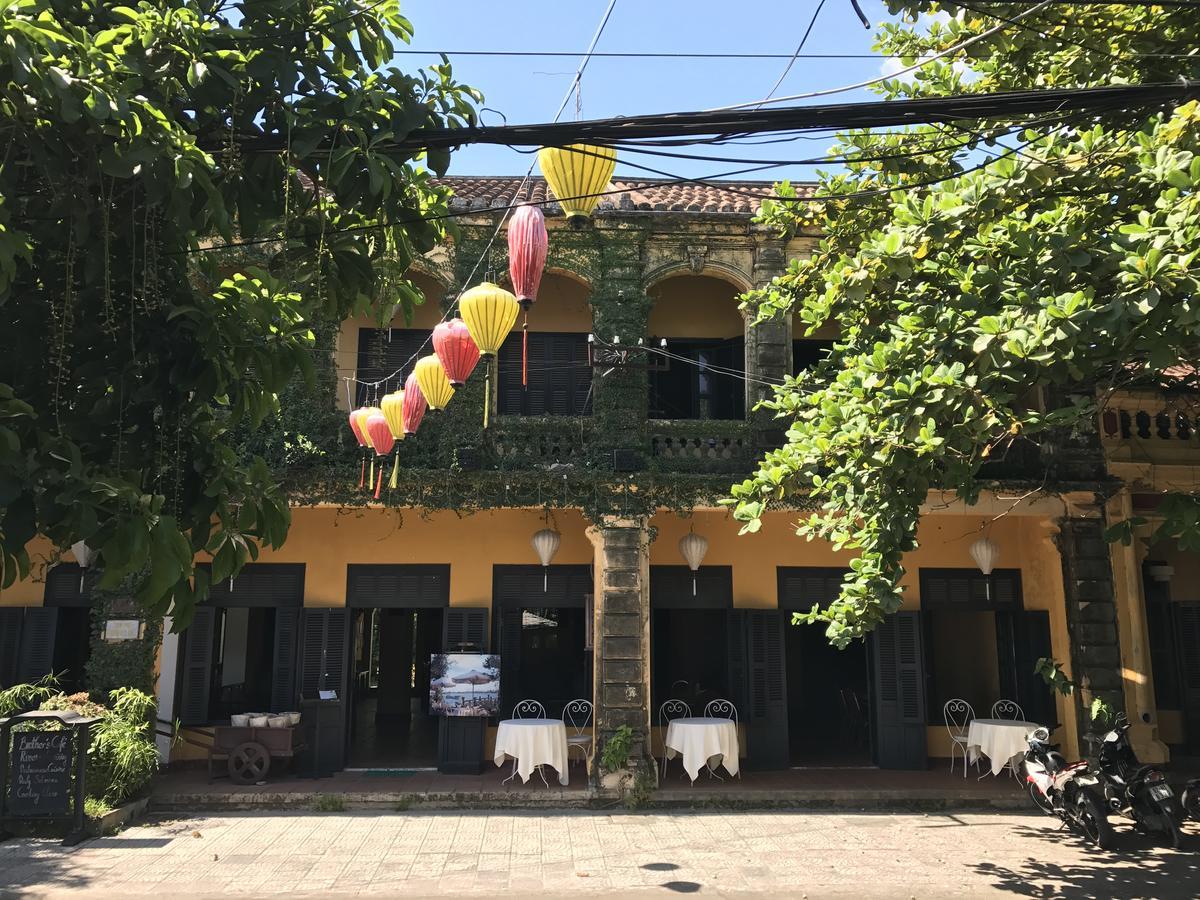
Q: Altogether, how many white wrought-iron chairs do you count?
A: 6